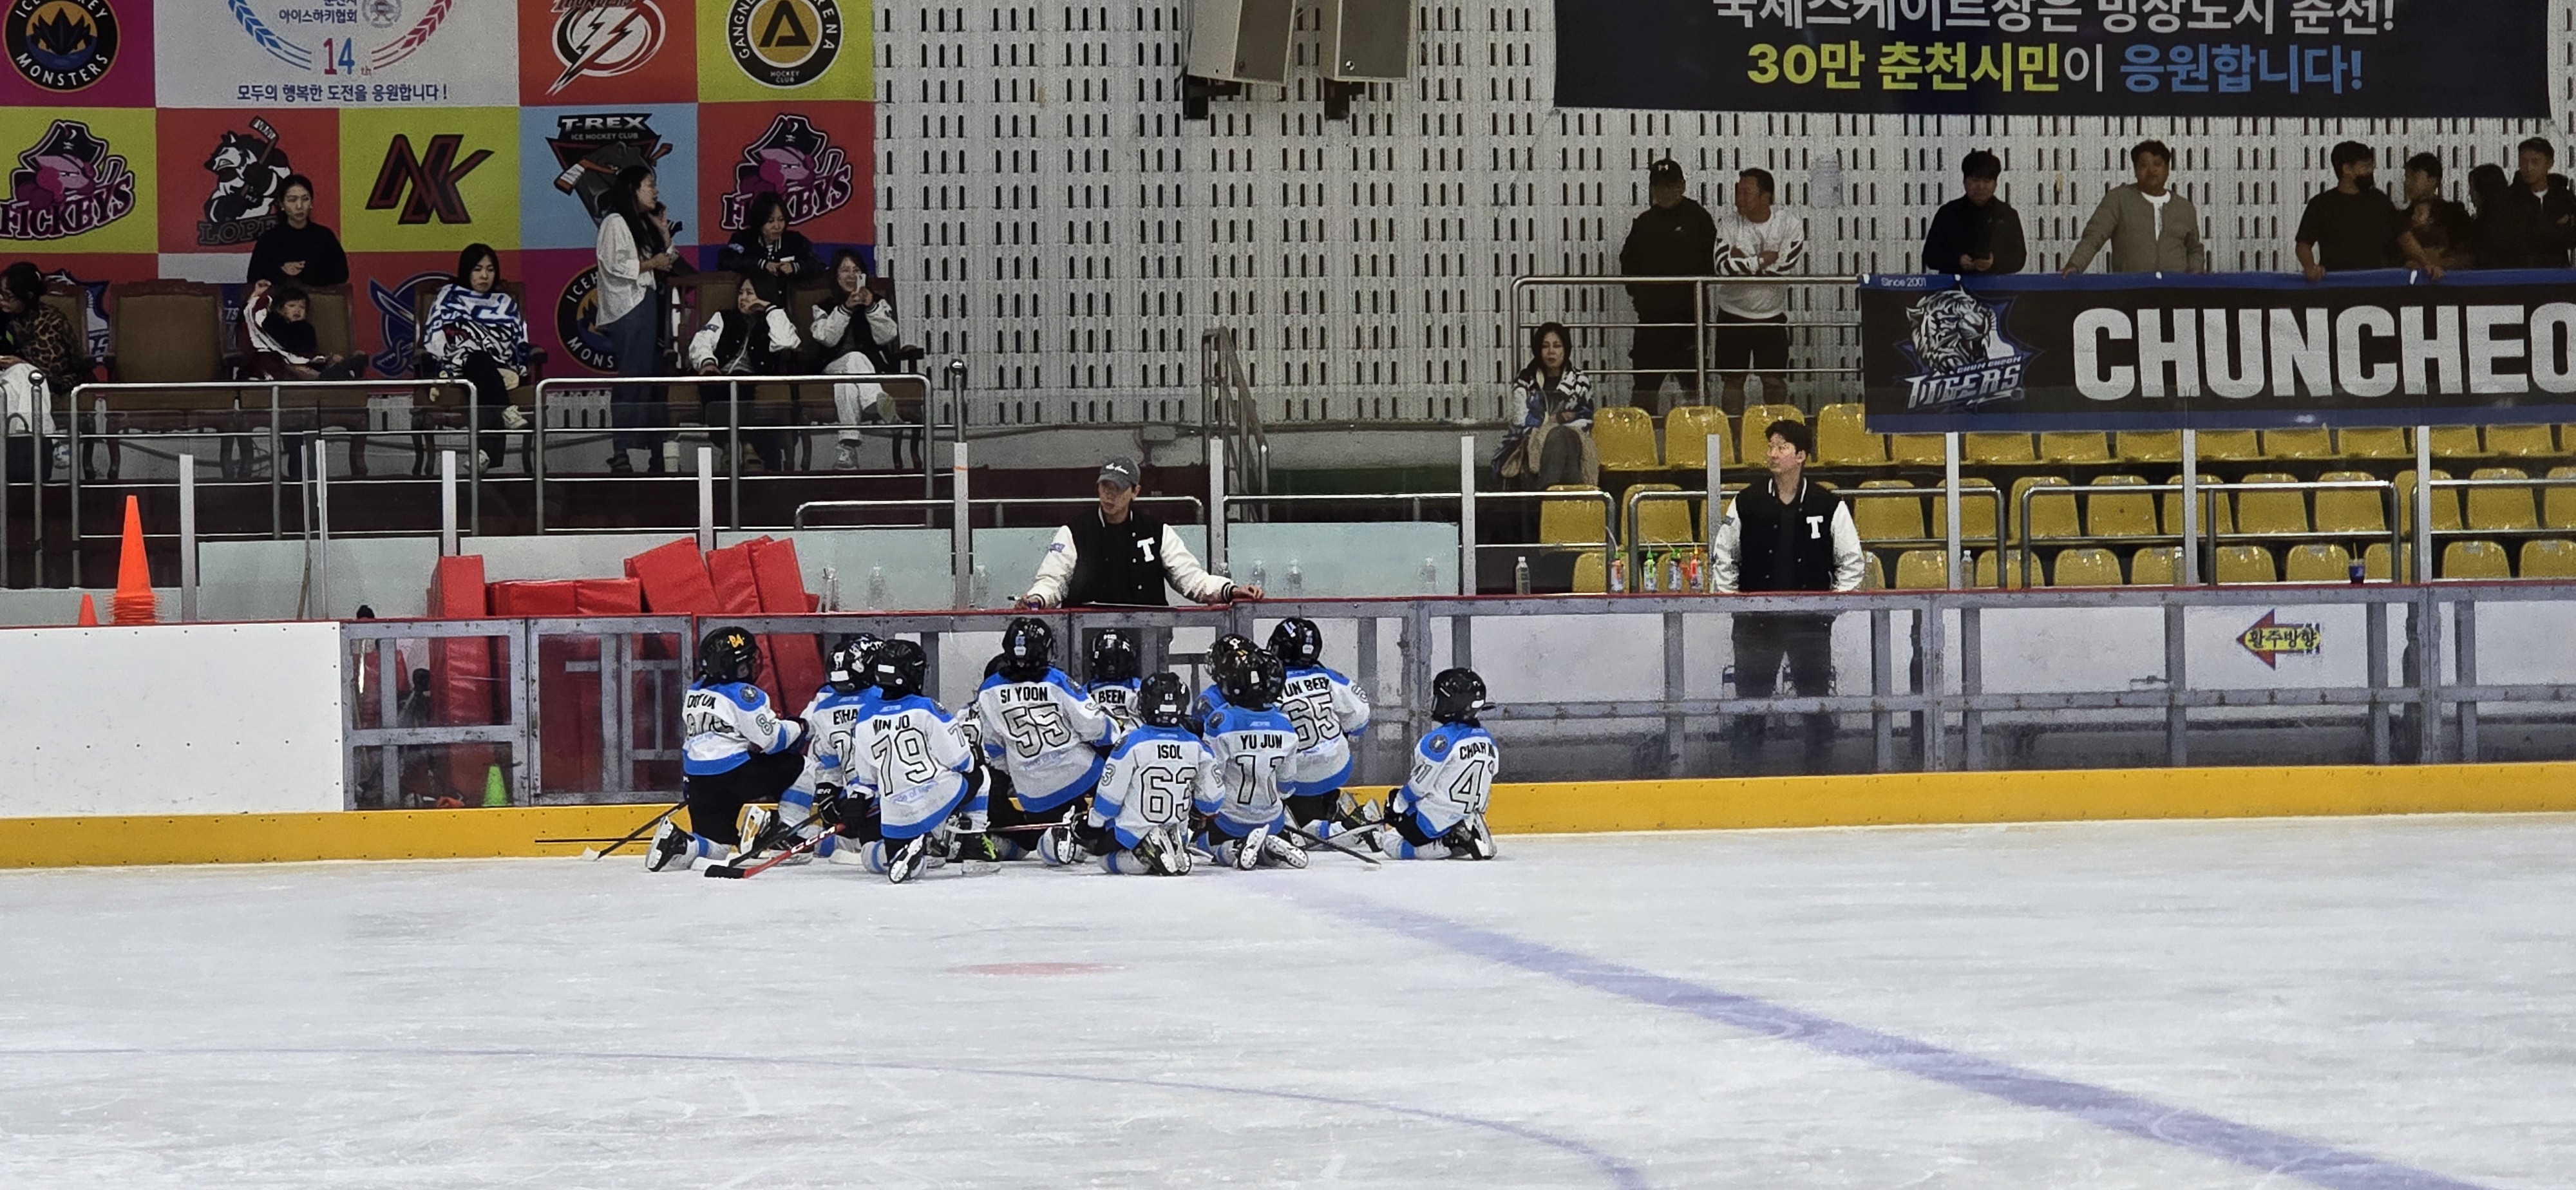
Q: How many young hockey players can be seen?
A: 12